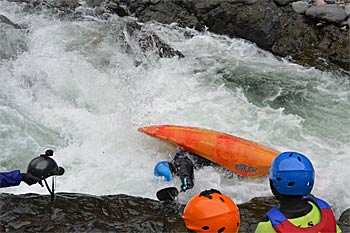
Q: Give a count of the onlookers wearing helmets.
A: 2